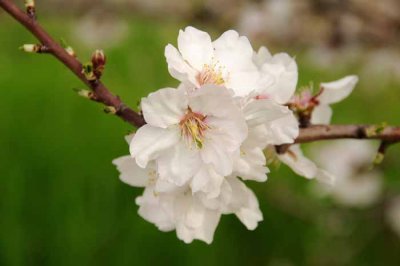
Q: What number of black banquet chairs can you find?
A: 0